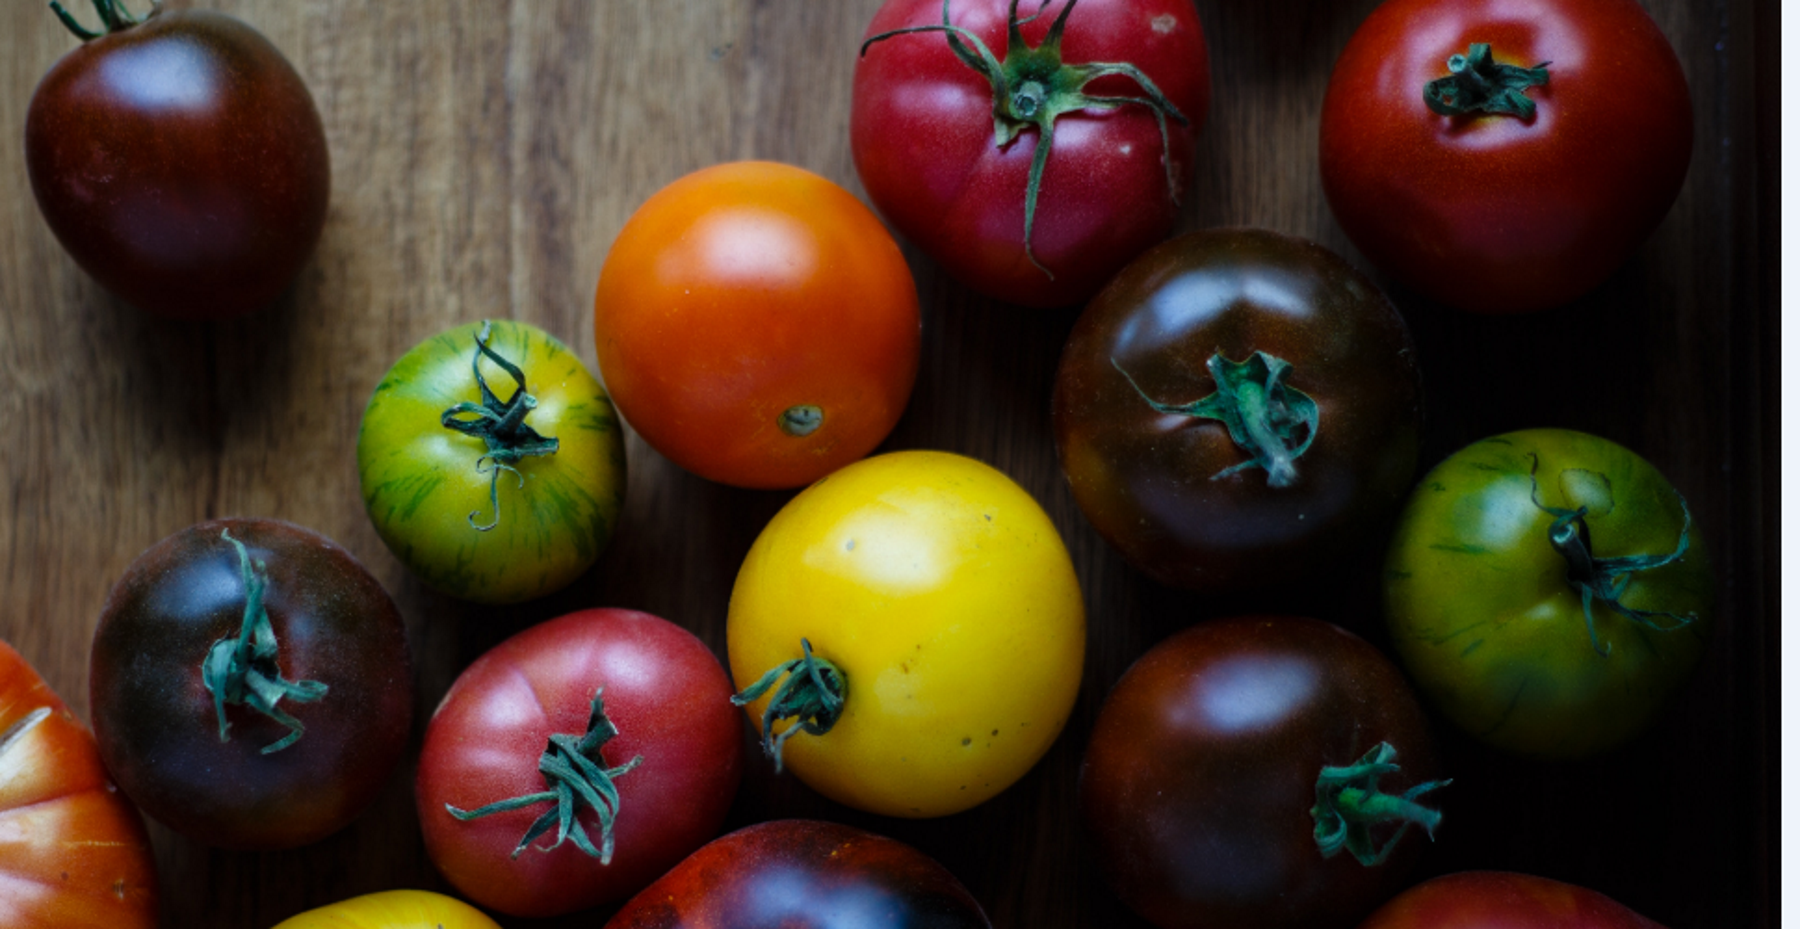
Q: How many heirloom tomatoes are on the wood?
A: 15